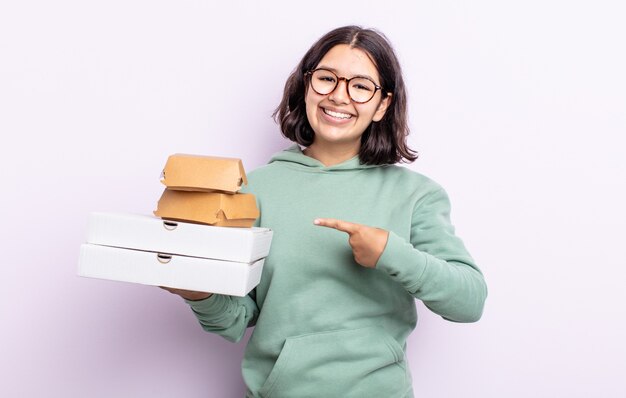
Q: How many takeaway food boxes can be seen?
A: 4